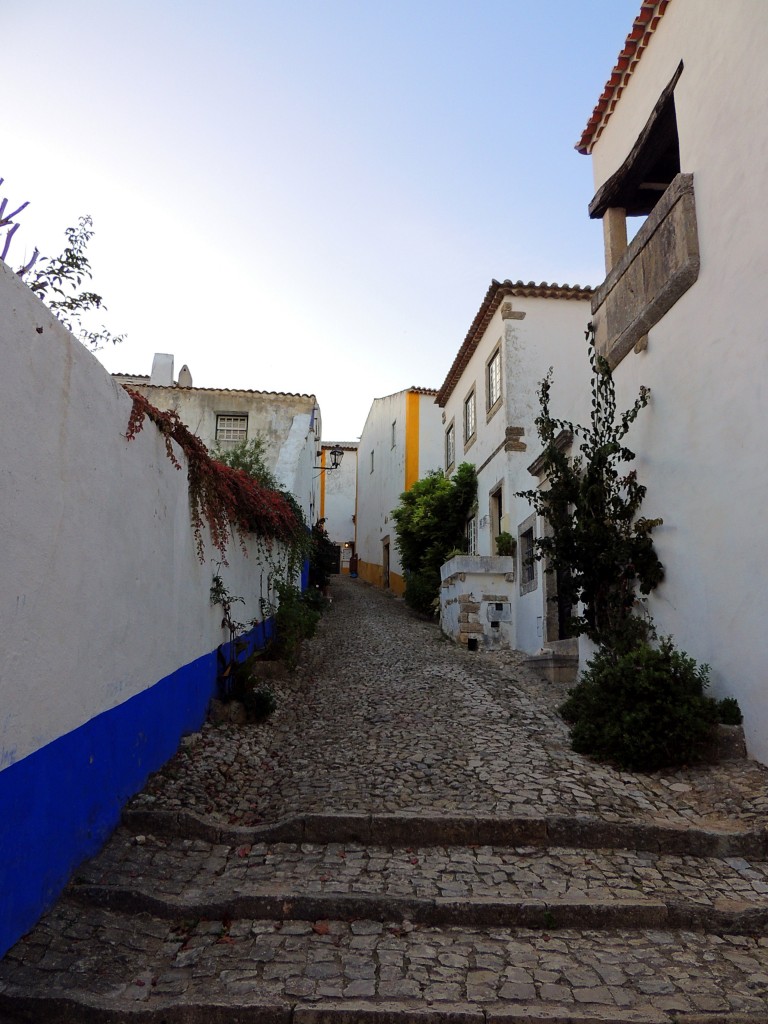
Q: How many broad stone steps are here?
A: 3